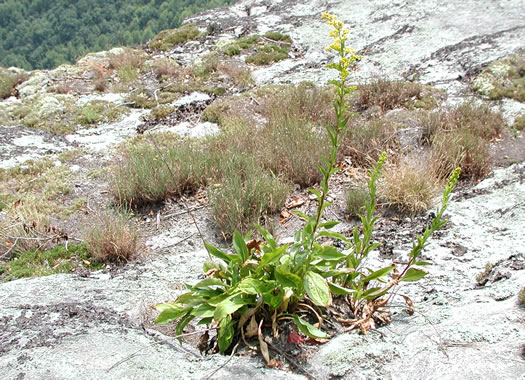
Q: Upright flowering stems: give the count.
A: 3